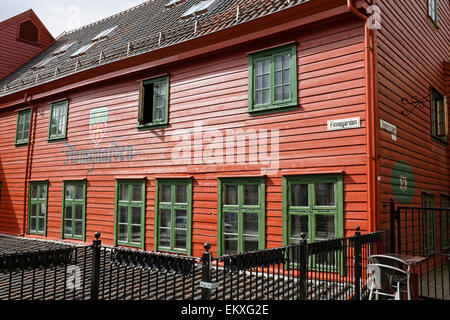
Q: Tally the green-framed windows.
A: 14